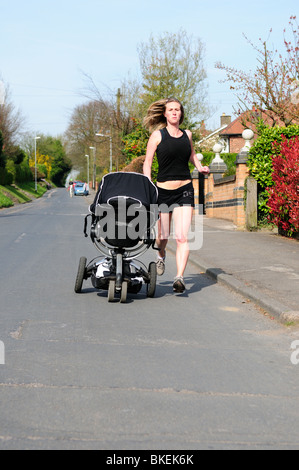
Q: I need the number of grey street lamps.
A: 4